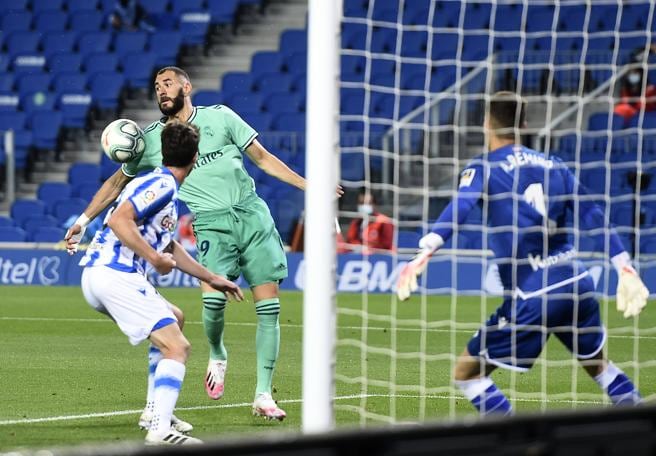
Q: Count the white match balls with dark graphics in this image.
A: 1